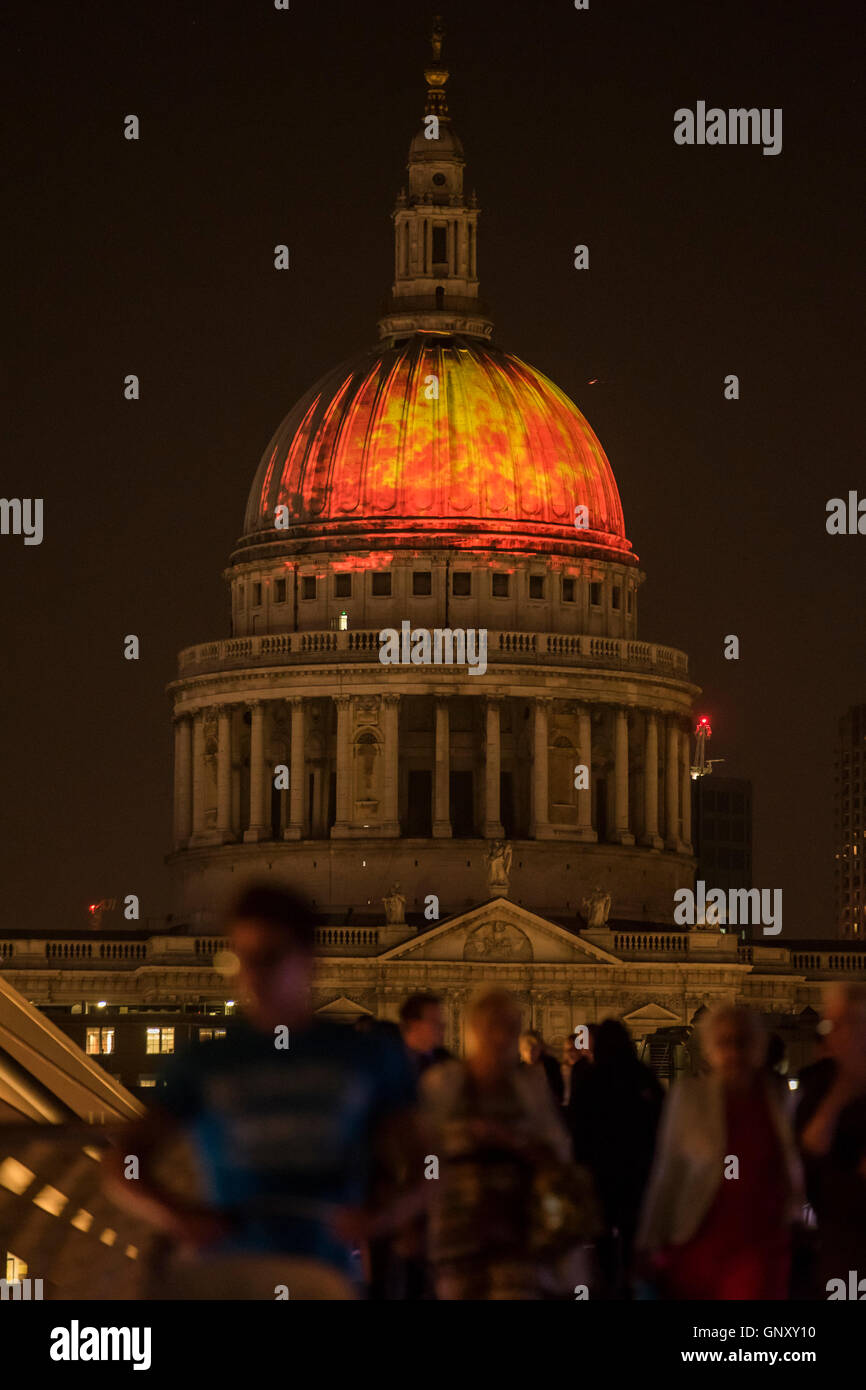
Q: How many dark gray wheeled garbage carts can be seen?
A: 0